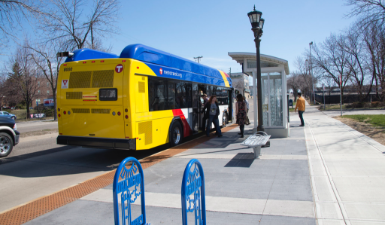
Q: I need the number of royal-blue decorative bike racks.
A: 2